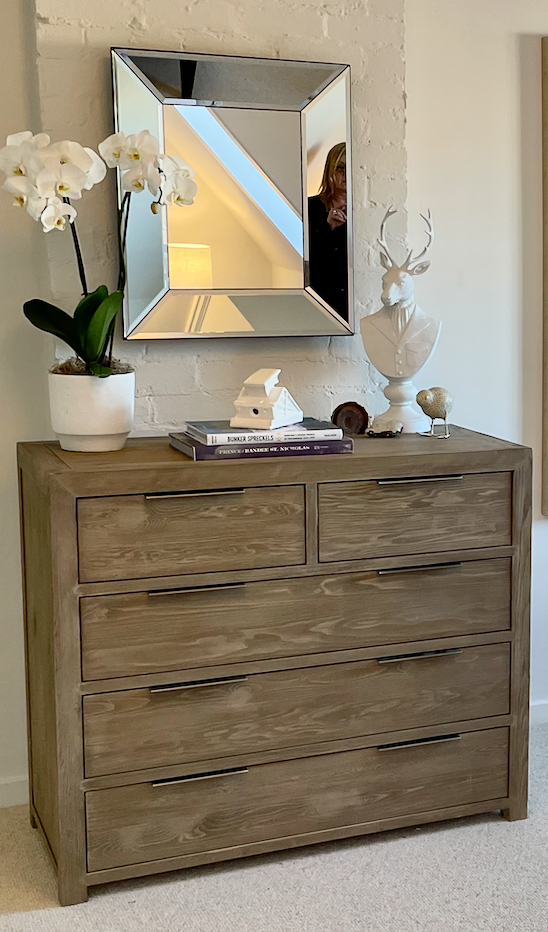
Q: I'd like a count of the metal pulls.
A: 8